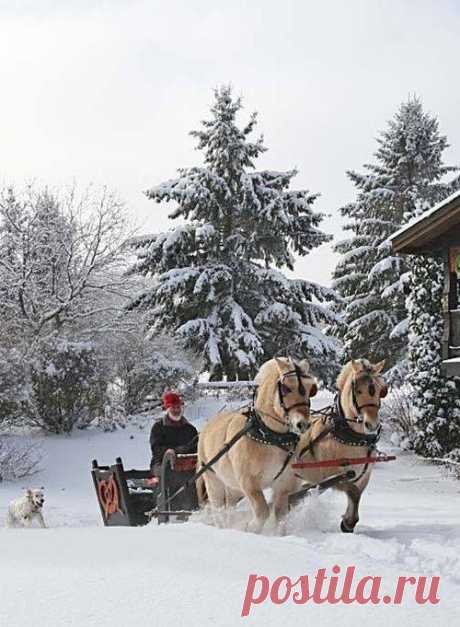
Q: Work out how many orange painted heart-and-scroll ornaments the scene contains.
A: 1